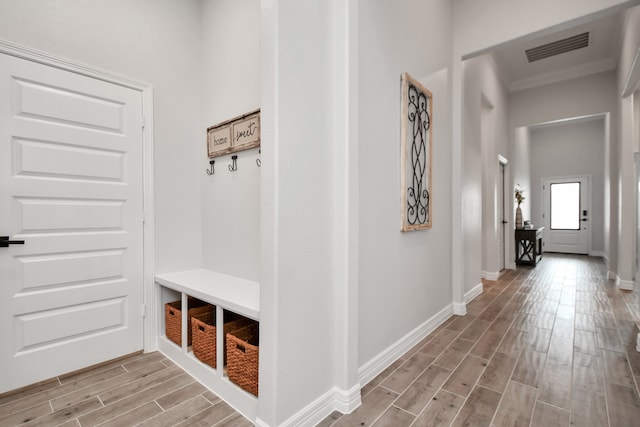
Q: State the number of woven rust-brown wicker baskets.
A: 3